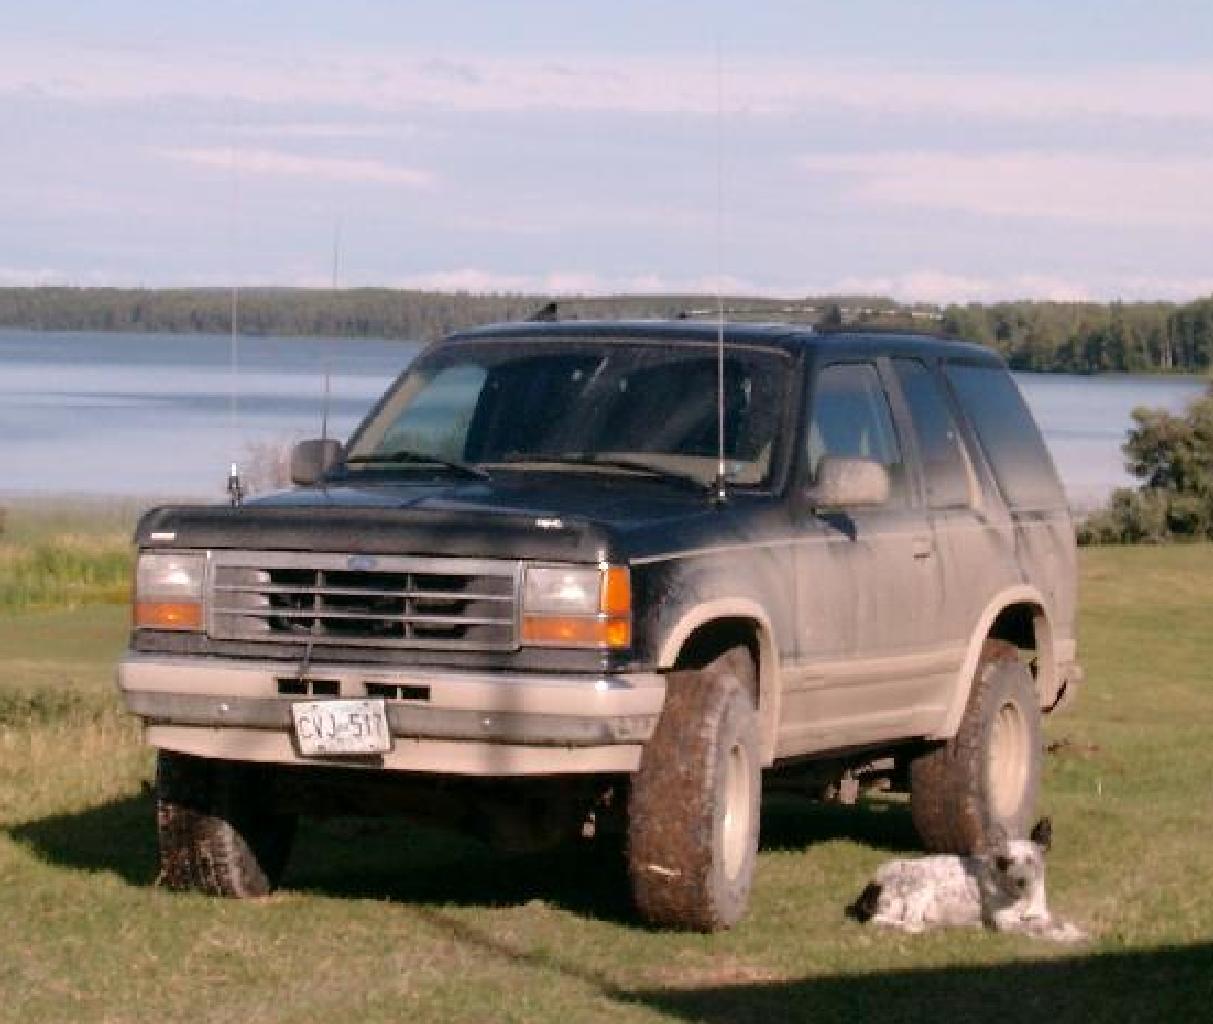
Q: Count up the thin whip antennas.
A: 3